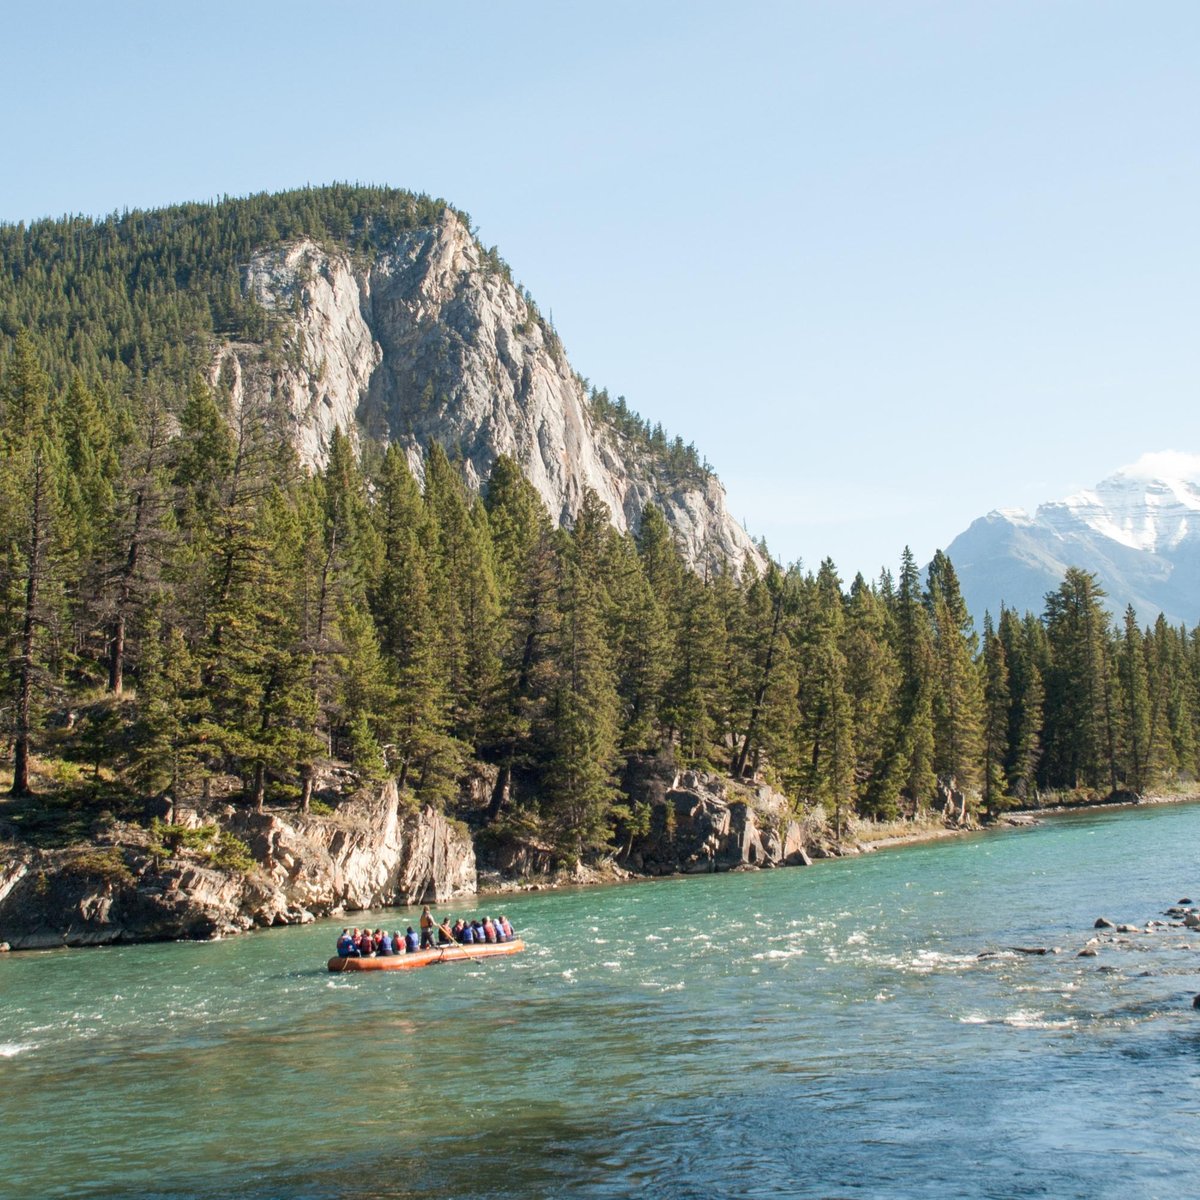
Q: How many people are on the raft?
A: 15